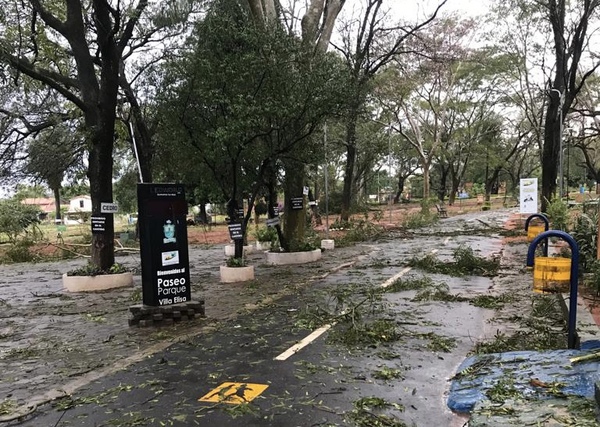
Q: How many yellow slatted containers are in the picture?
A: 2